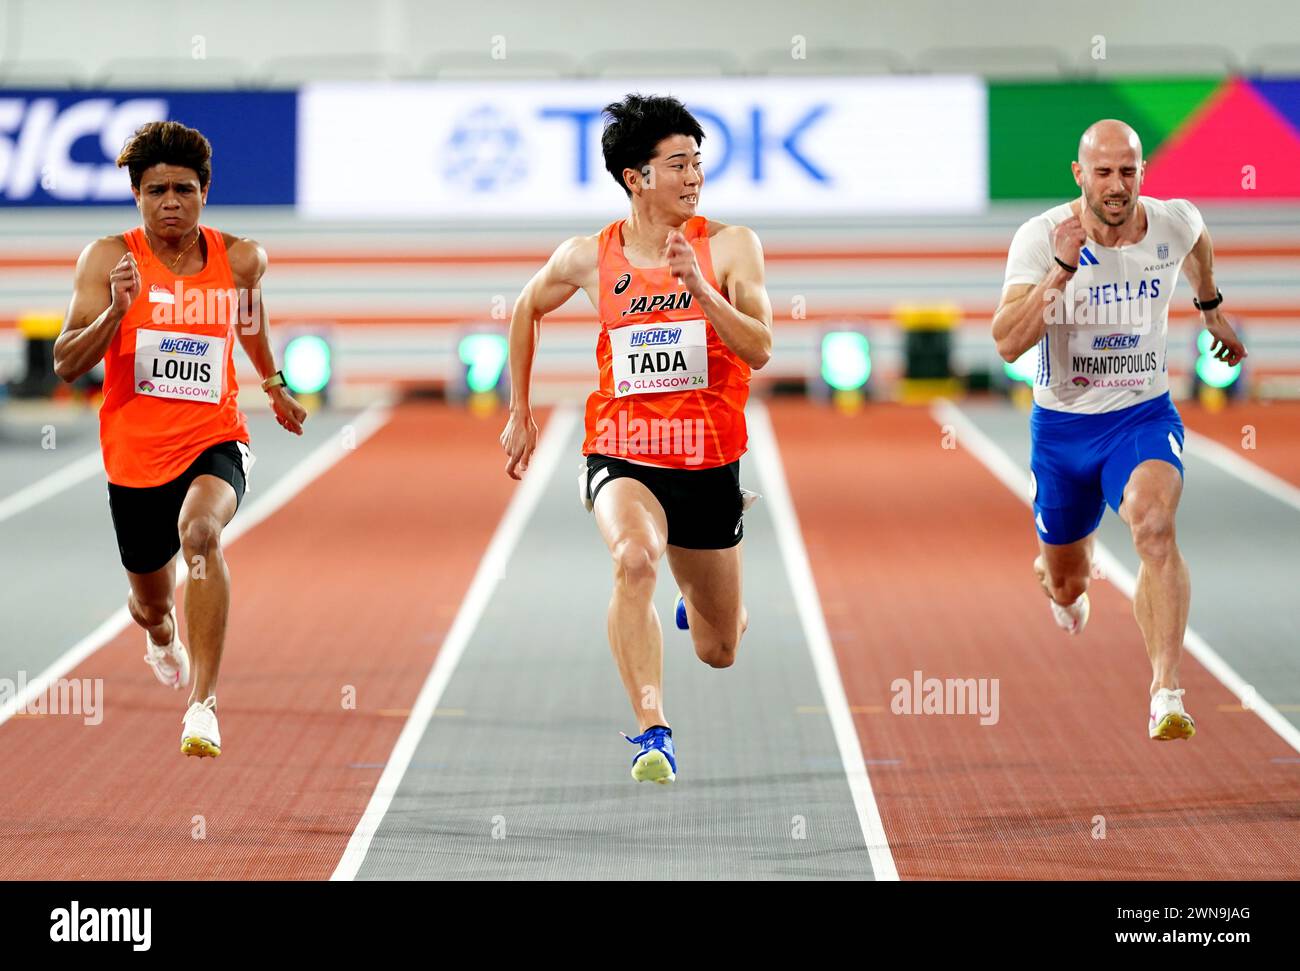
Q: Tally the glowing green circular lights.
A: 5